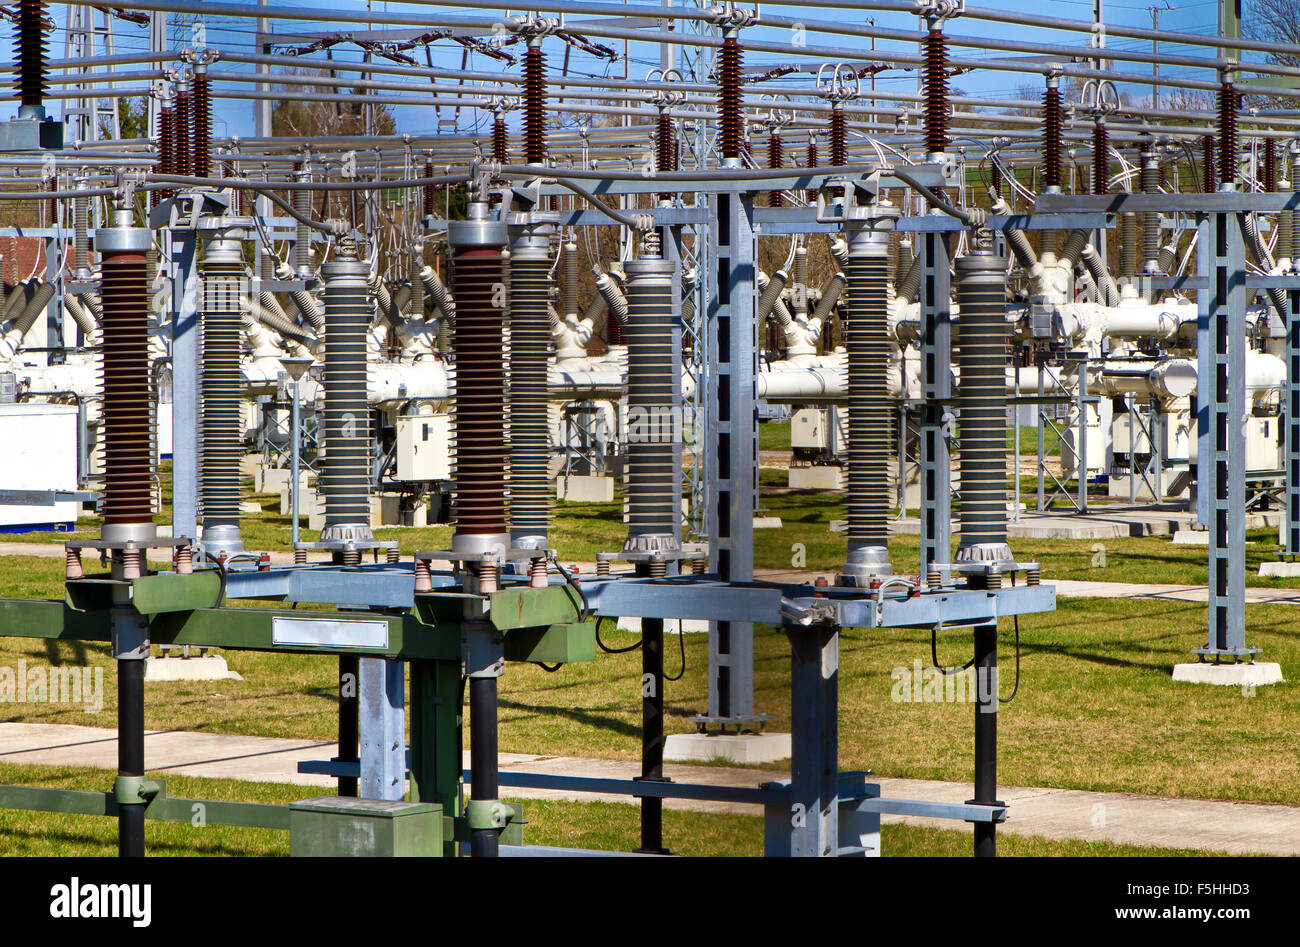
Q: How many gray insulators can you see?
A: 6